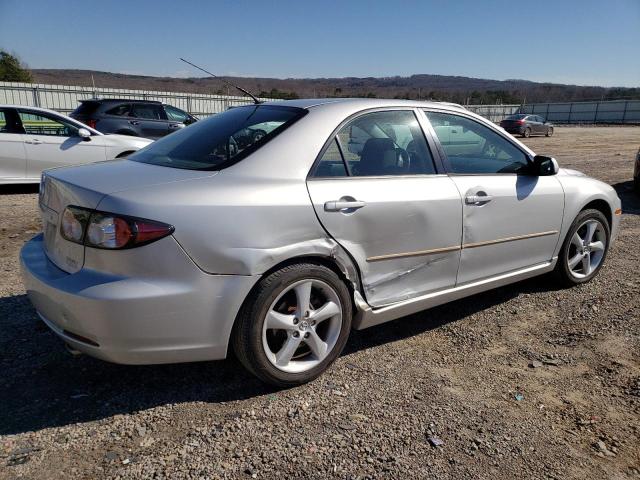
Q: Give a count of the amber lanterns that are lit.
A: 0